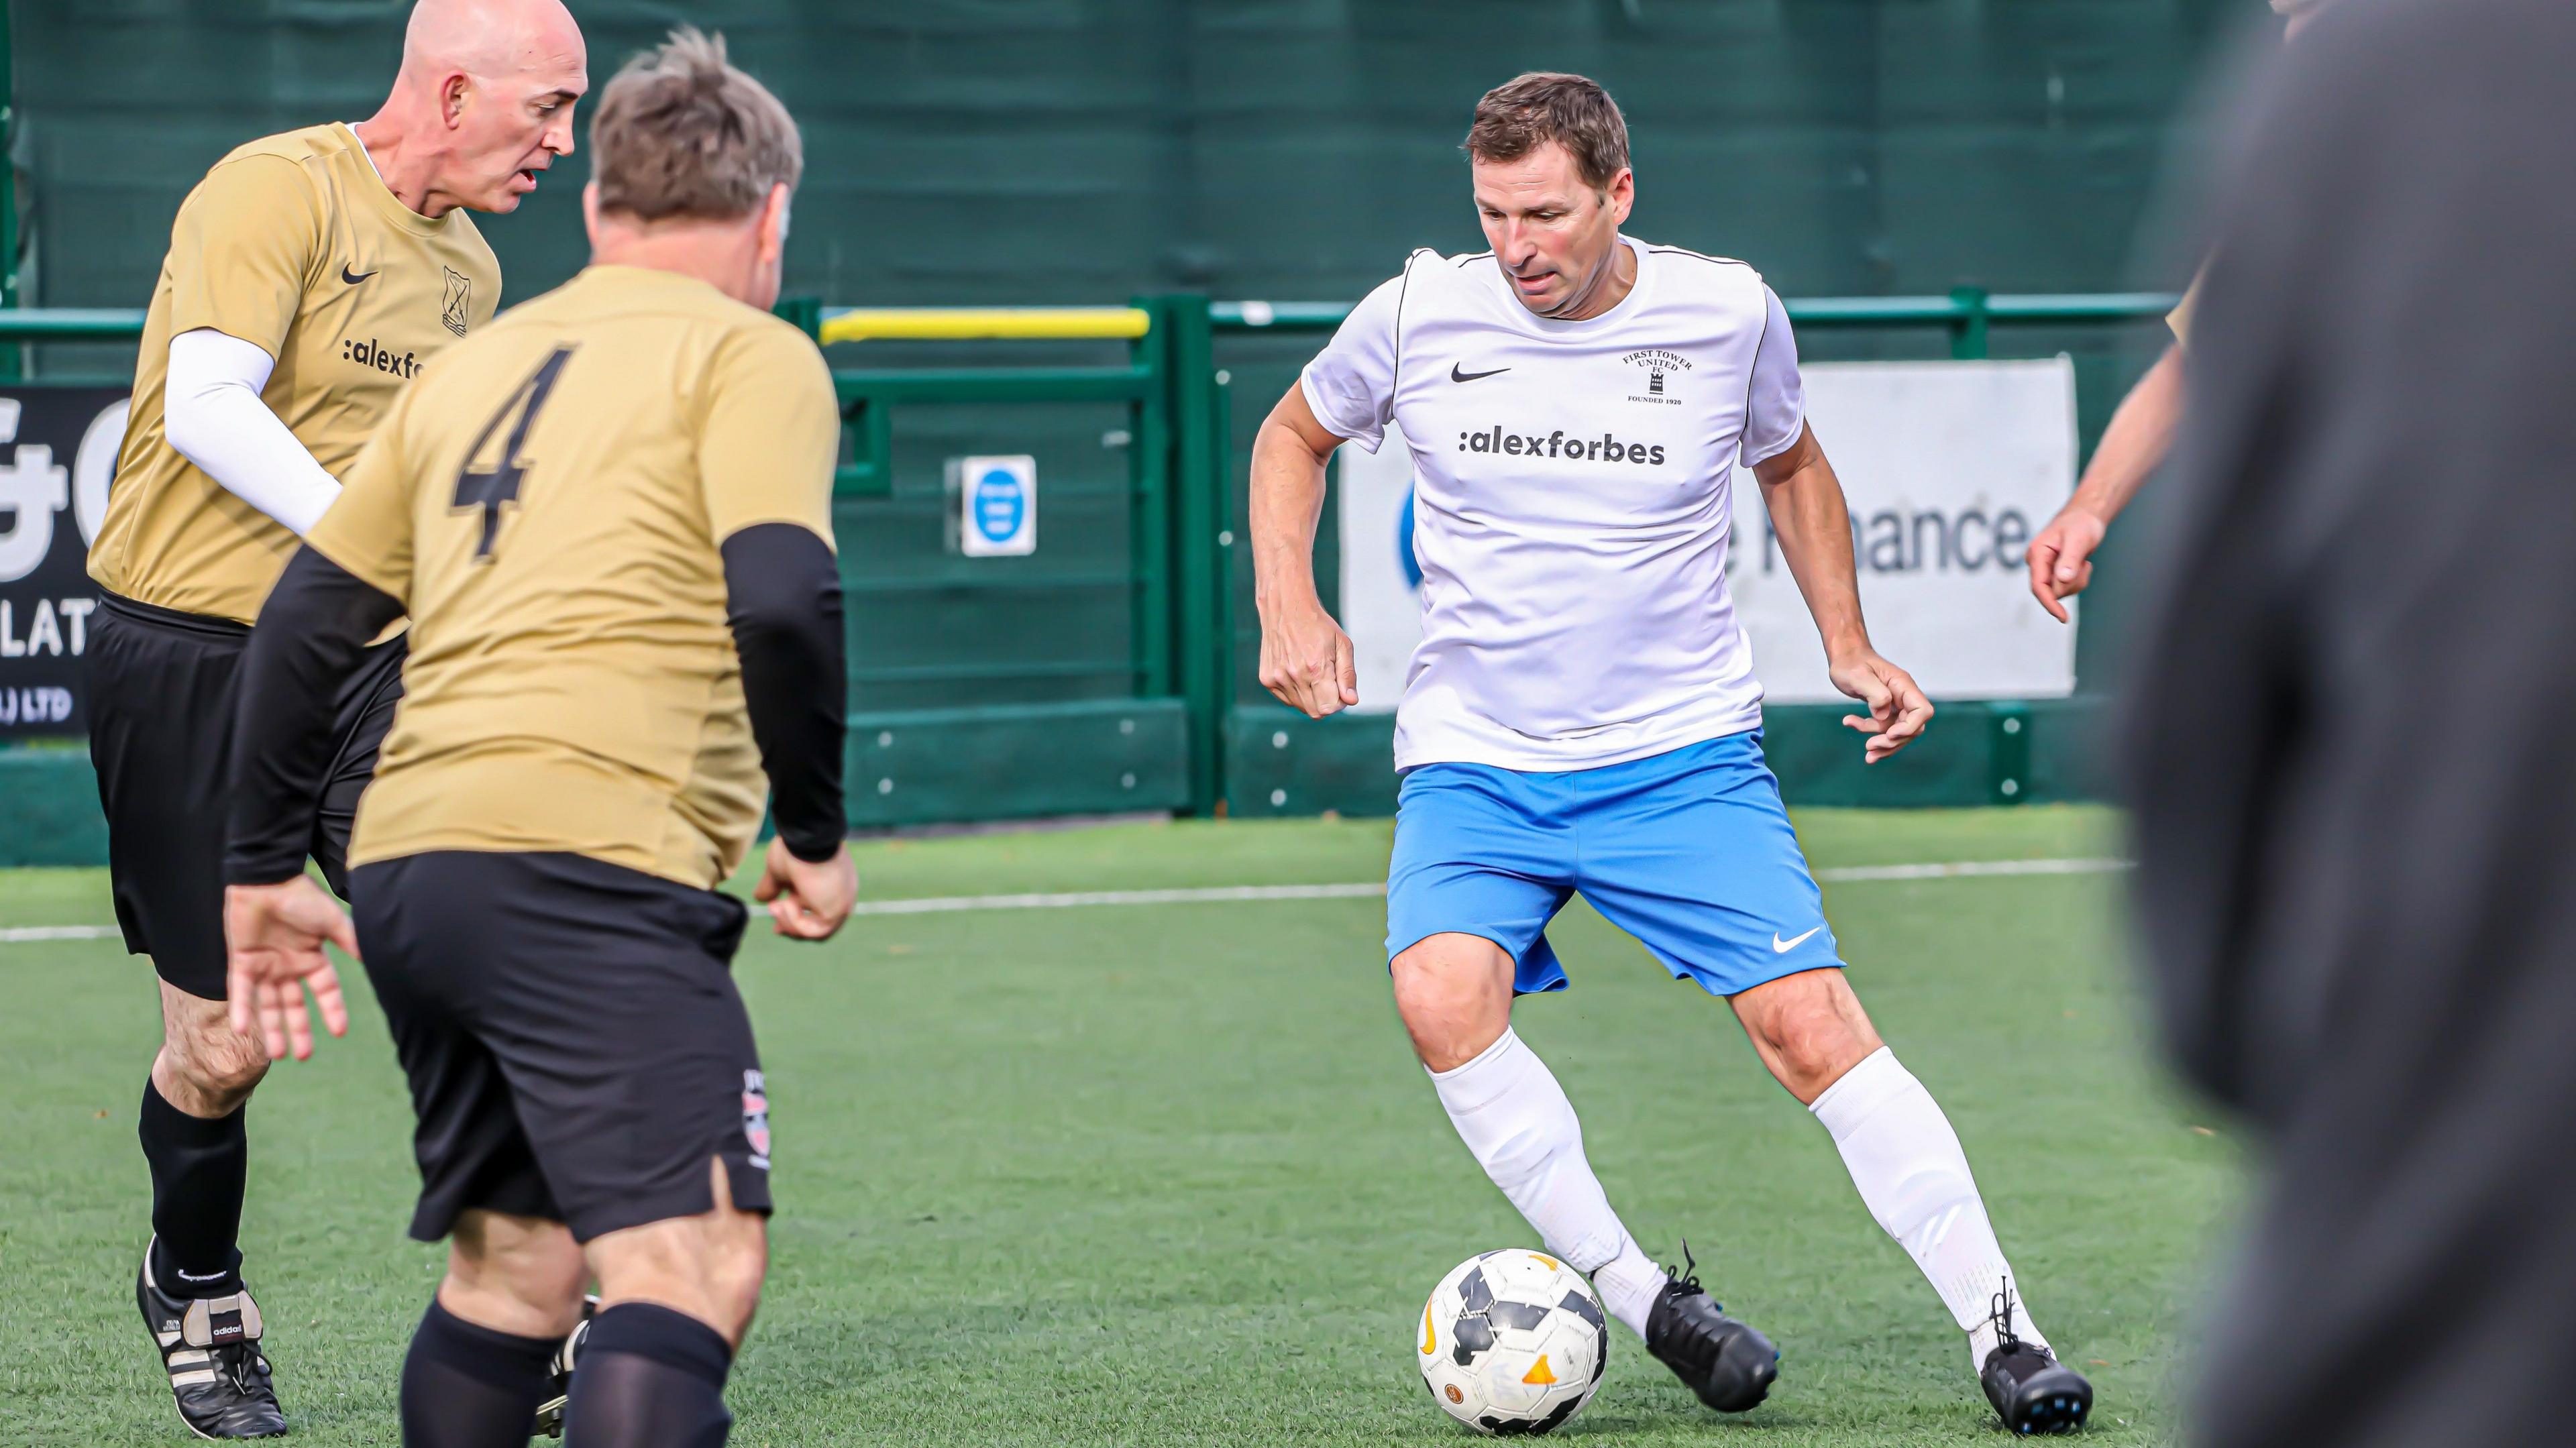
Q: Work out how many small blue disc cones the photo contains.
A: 0